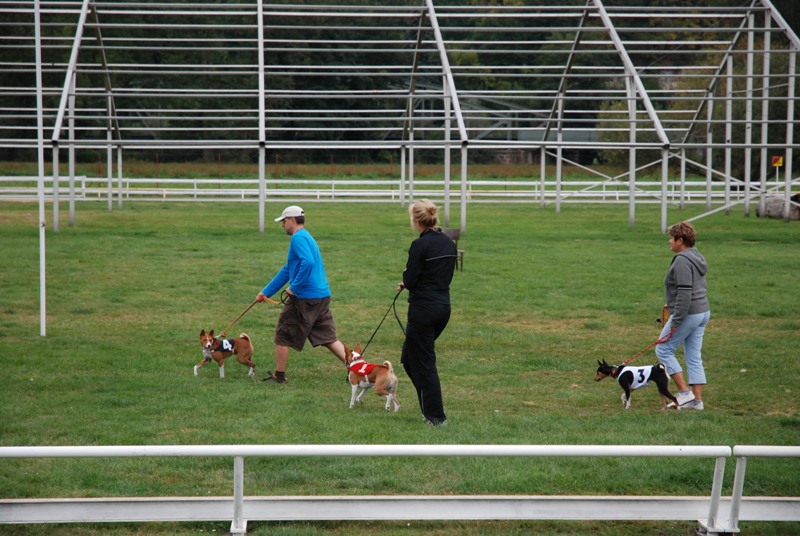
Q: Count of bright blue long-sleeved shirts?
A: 1